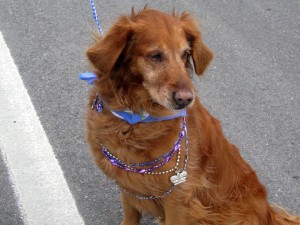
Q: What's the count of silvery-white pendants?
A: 1